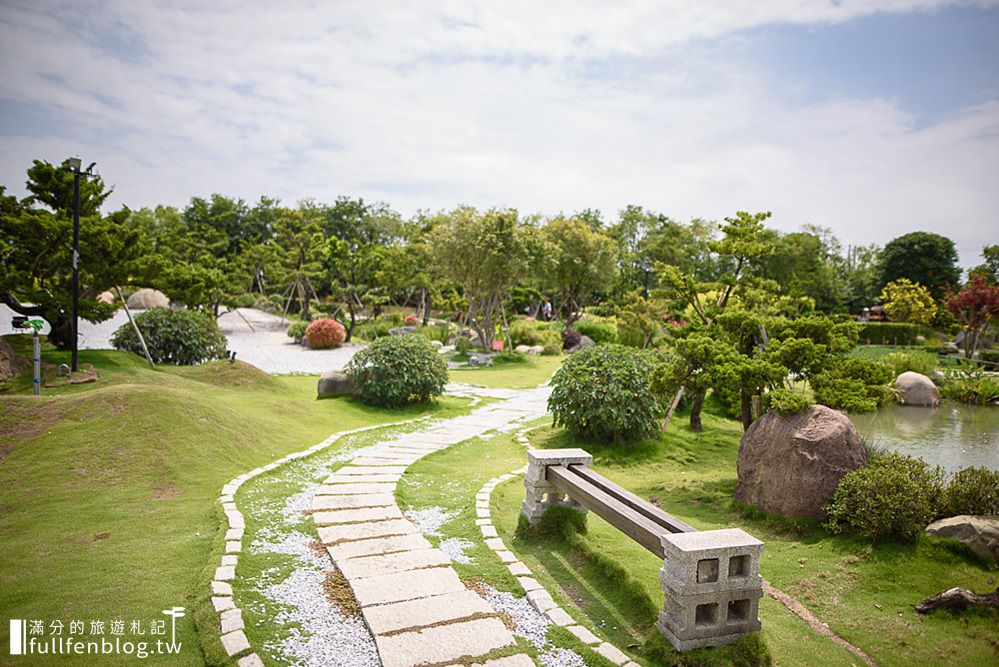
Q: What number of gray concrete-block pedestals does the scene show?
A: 2